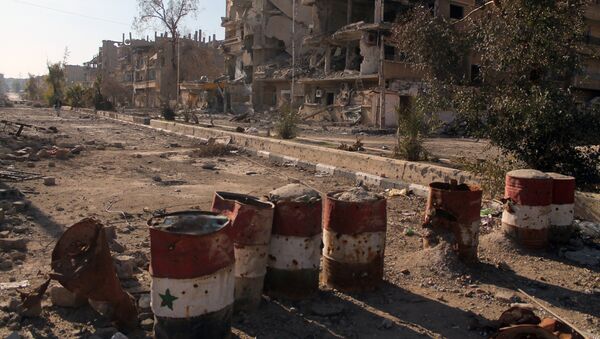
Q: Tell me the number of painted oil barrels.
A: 7